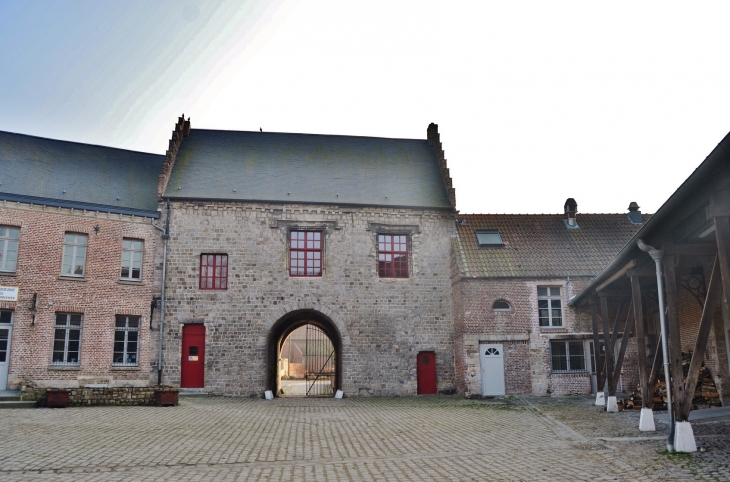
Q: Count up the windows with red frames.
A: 3